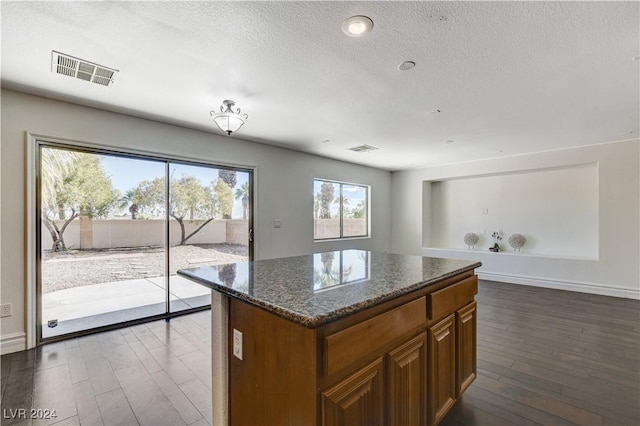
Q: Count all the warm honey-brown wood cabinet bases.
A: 1